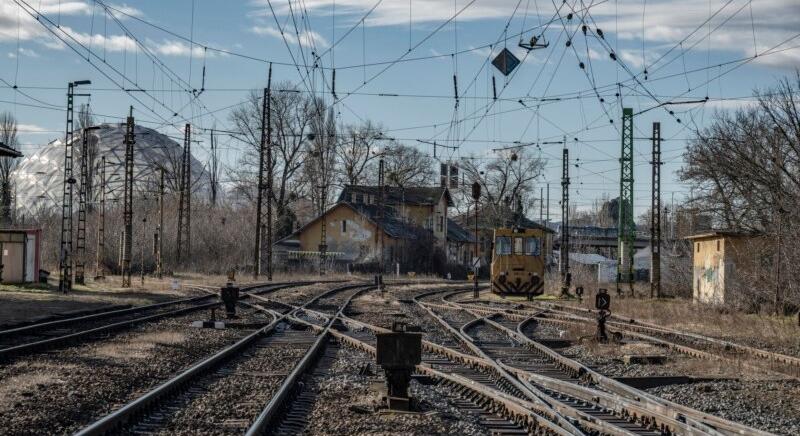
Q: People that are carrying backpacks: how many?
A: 0